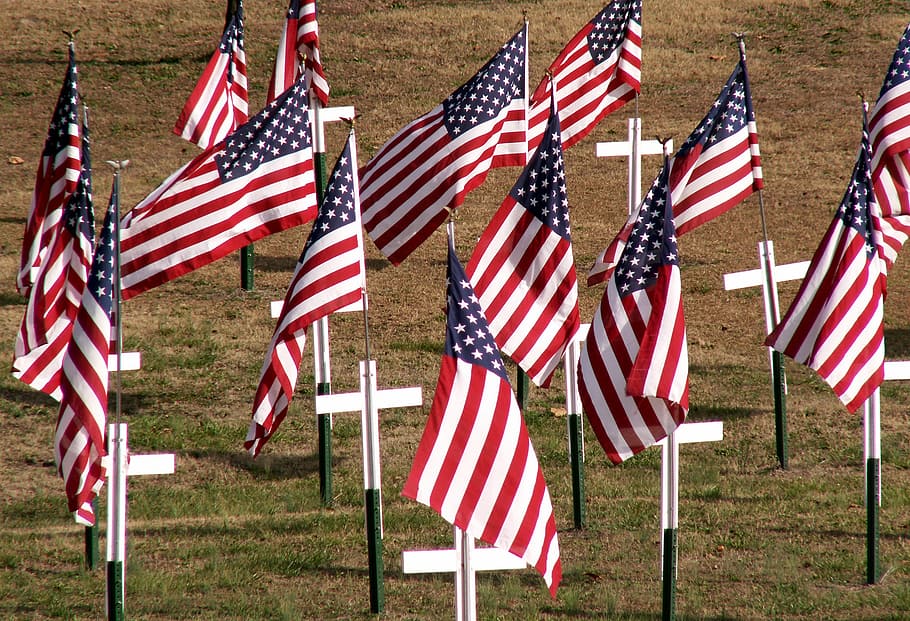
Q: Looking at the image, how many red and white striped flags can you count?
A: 15